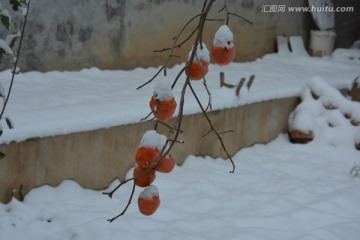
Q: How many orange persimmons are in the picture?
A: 7